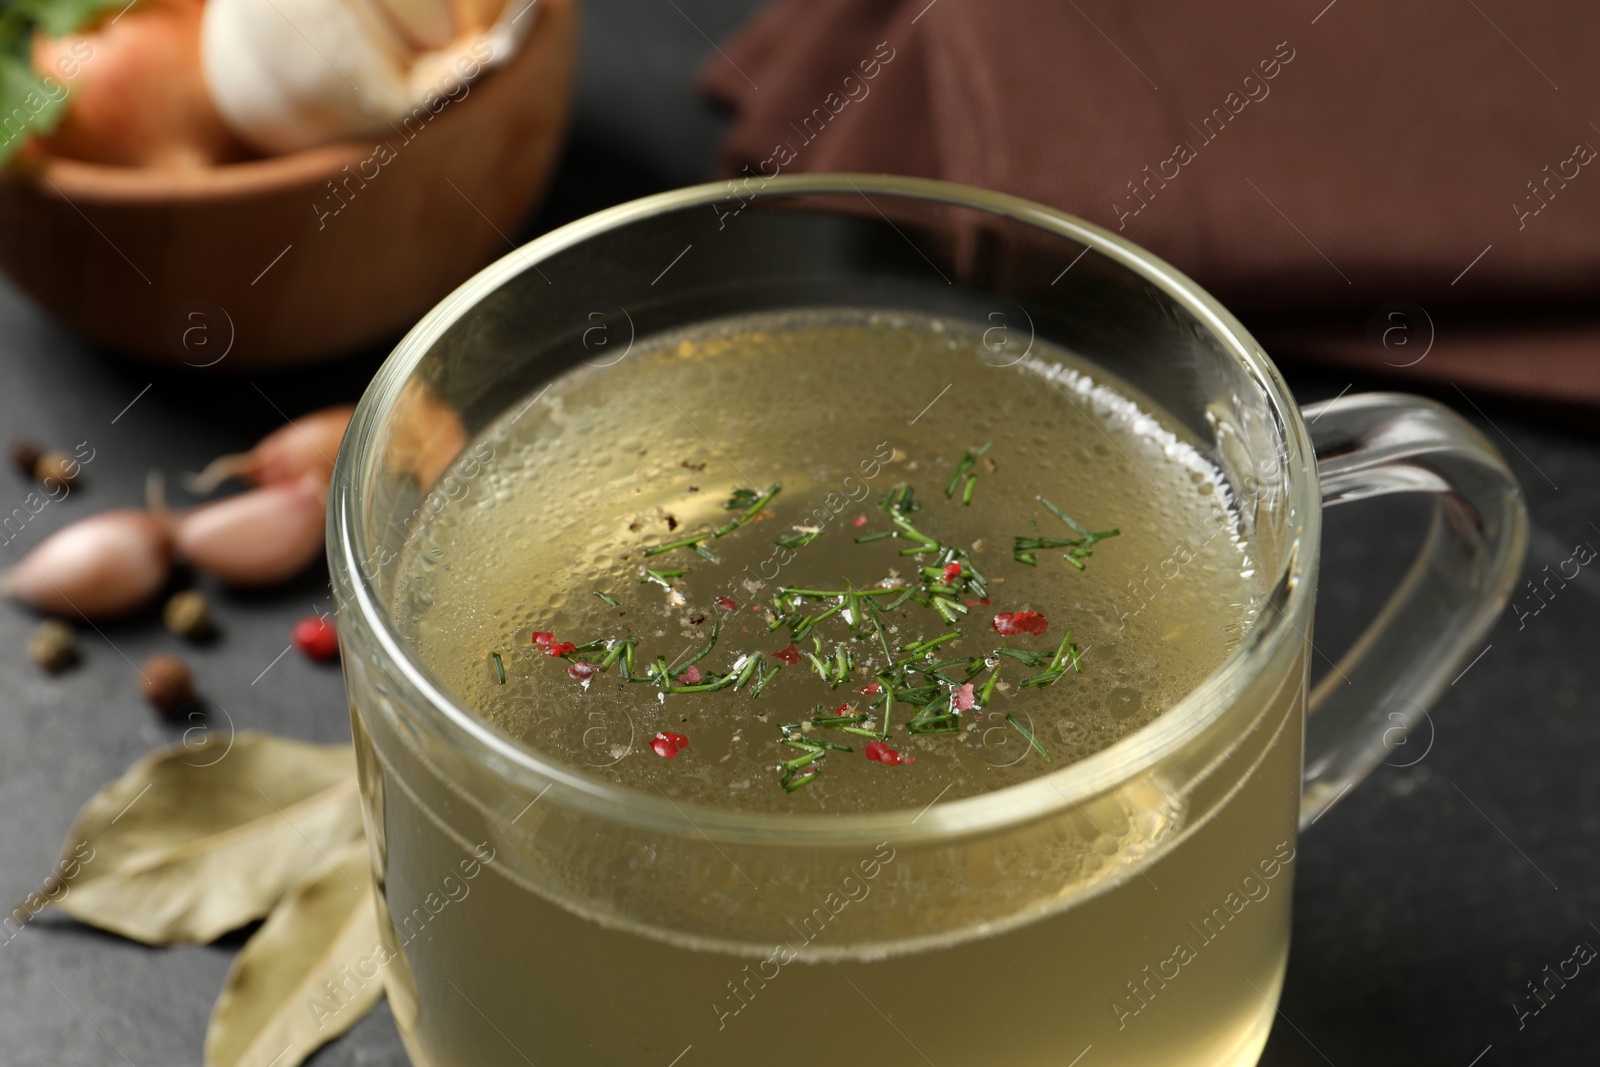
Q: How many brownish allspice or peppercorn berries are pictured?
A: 5